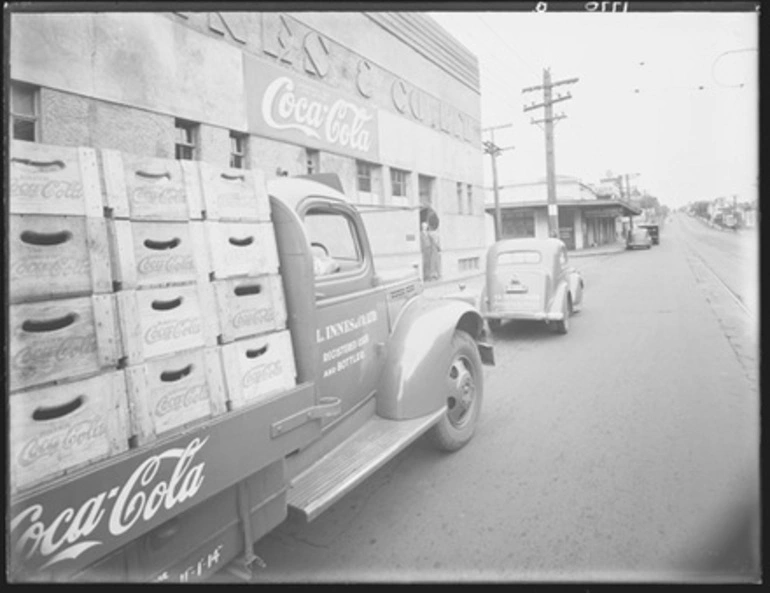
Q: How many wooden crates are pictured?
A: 12